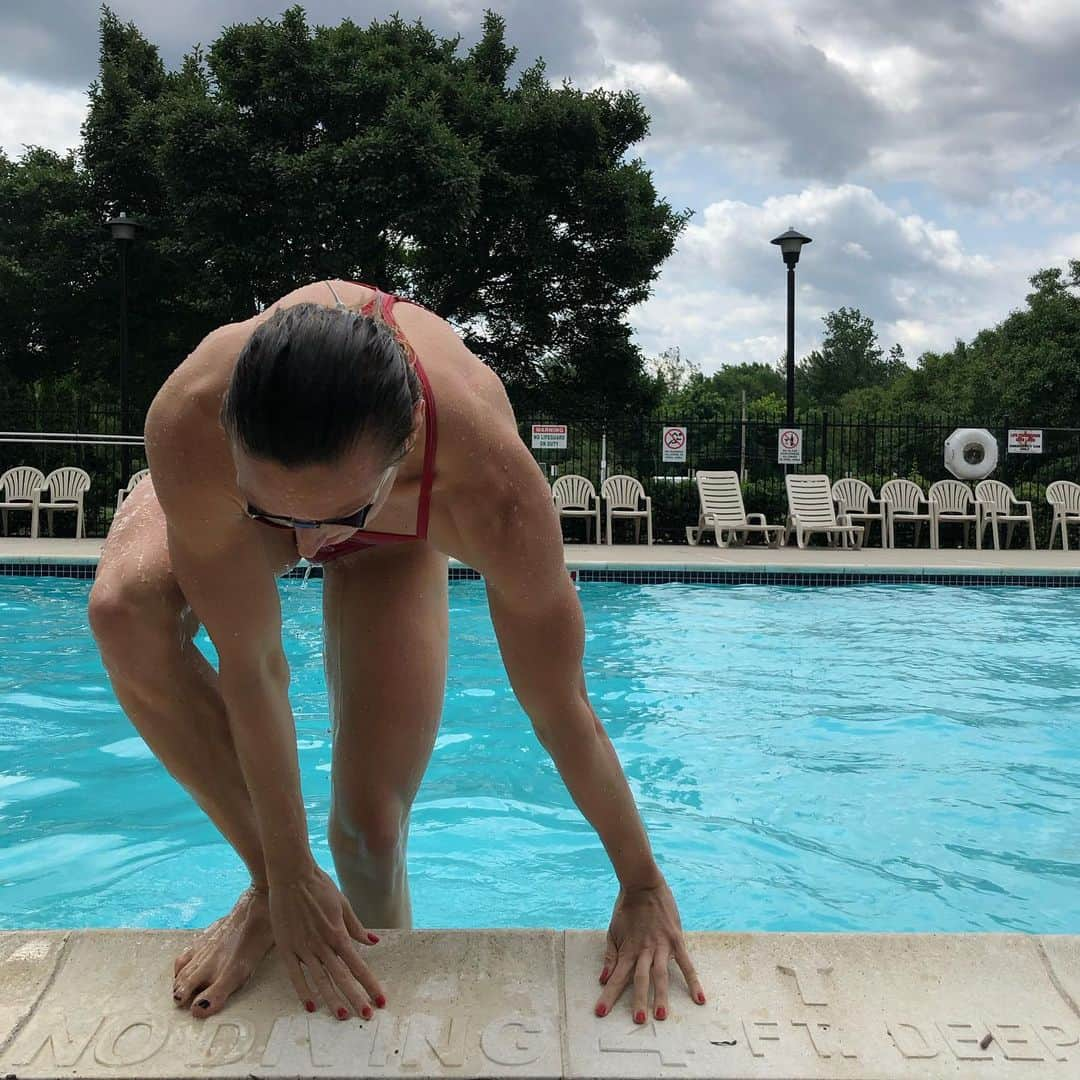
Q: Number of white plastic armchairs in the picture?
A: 10